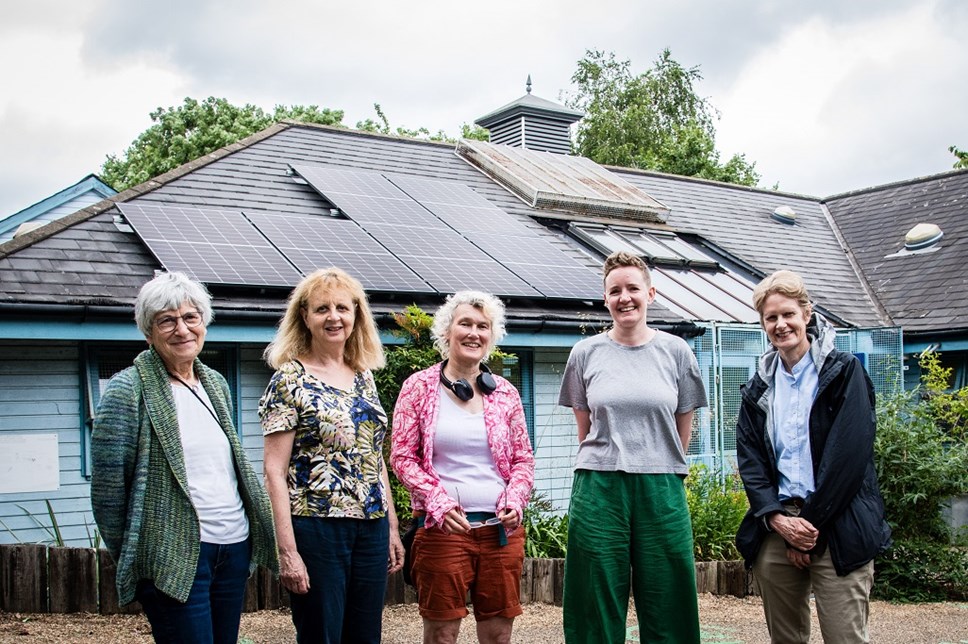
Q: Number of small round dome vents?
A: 2